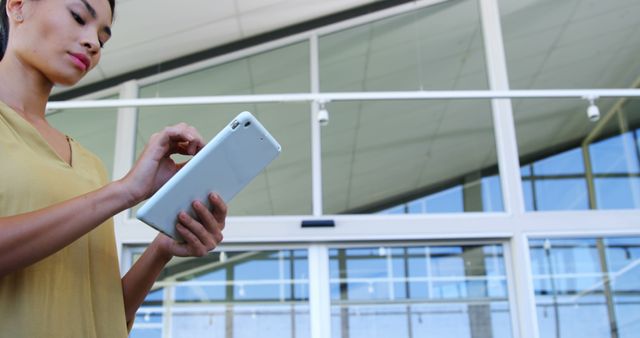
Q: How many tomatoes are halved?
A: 0